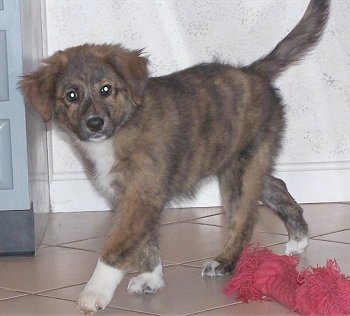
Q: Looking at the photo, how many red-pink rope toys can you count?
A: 1